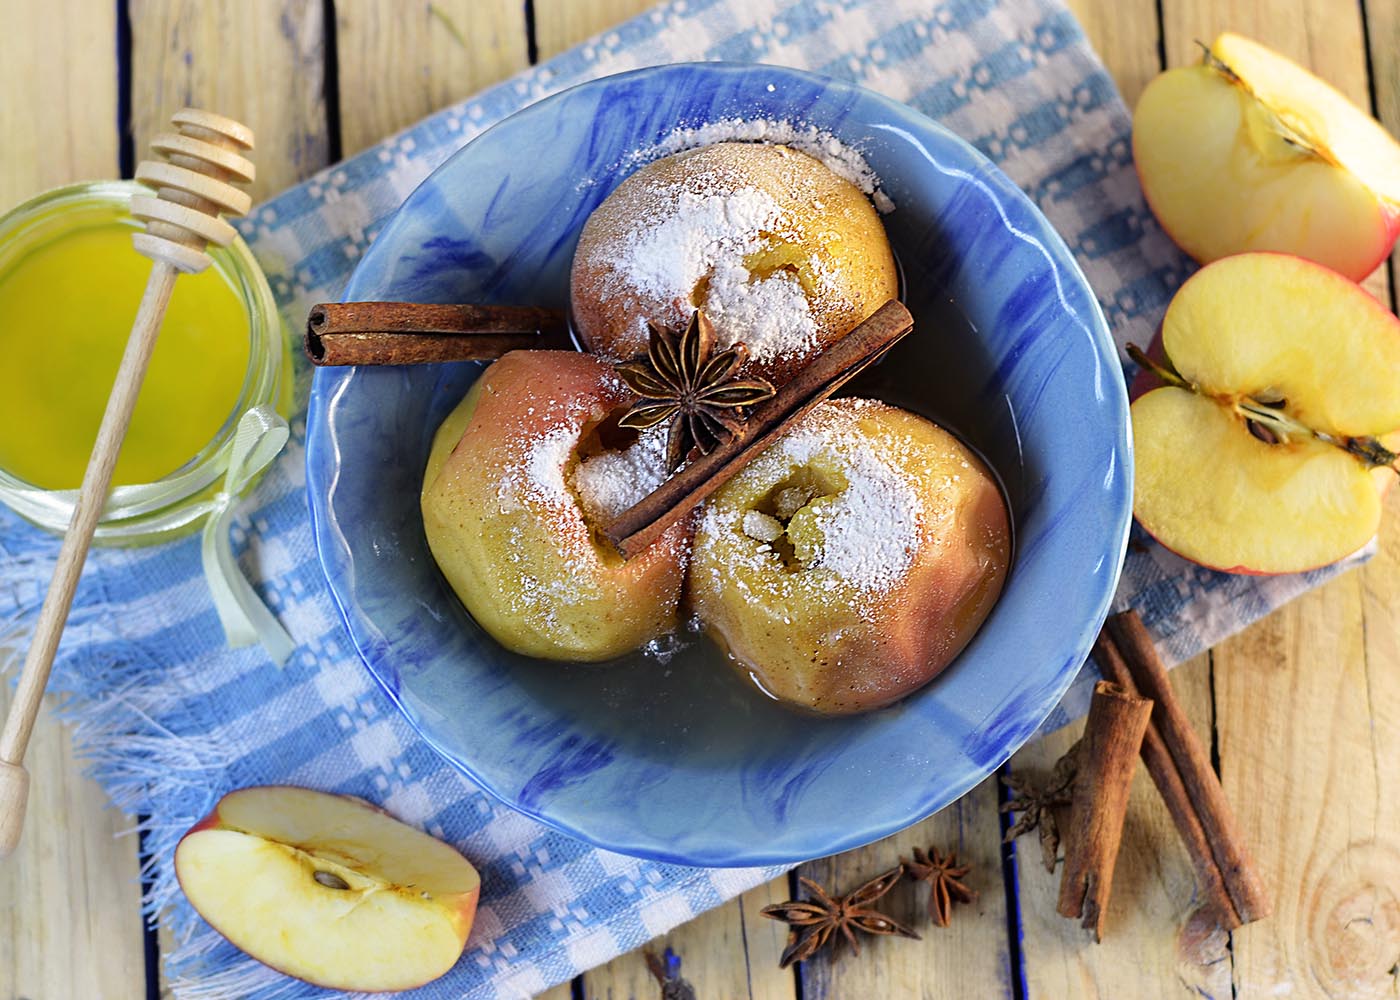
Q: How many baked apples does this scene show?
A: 3